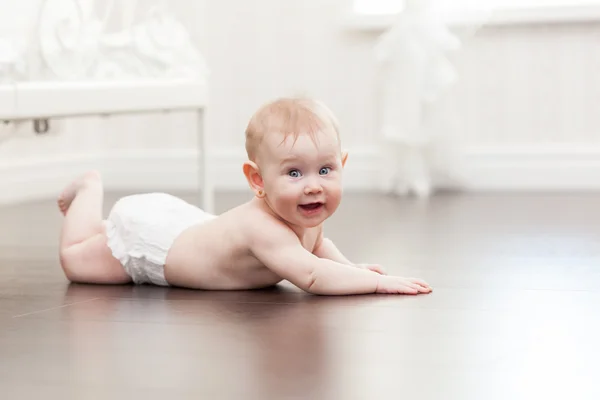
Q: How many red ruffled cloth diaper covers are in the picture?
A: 0